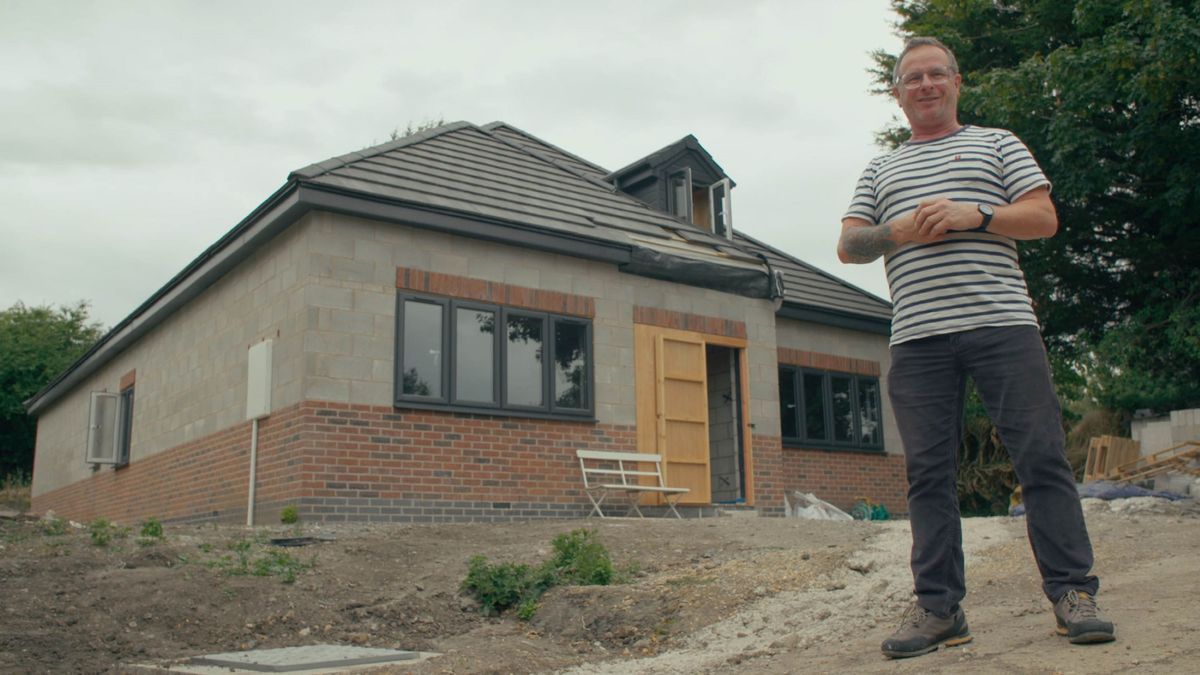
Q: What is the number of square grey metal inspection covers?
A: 1